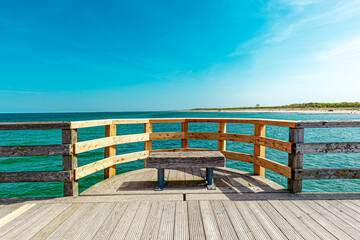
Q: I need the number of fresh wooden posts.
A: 5